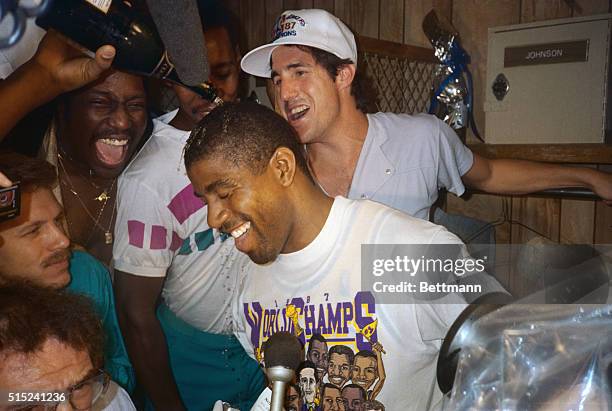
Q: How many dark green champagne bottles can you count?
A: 1